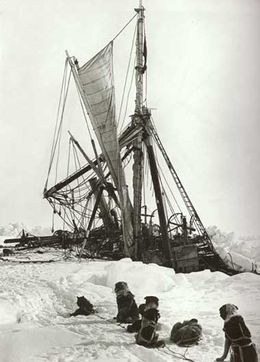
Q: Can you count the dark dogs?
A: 6